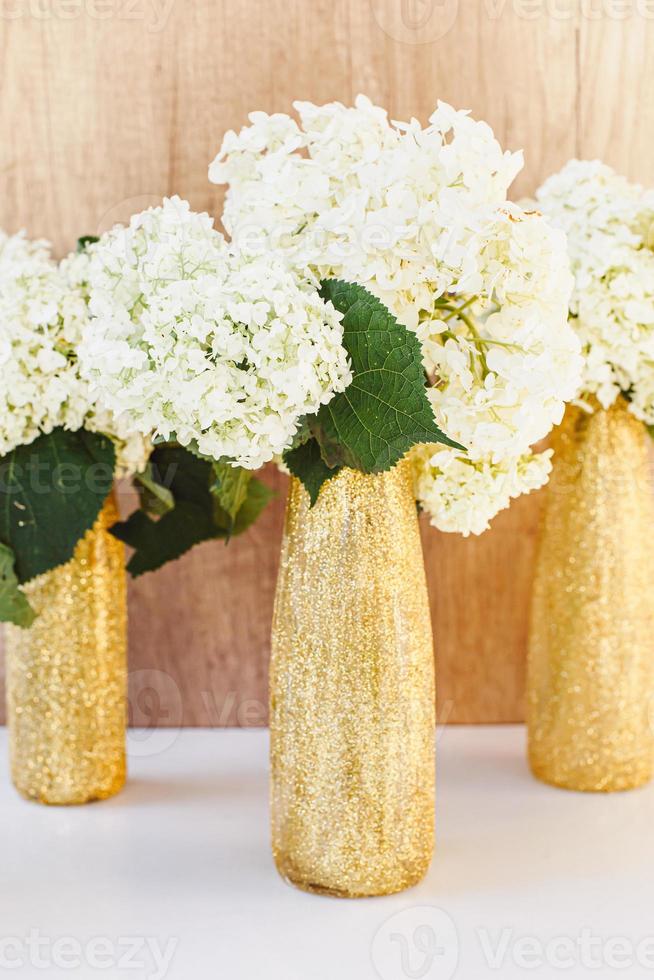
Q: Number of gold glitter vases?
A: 3